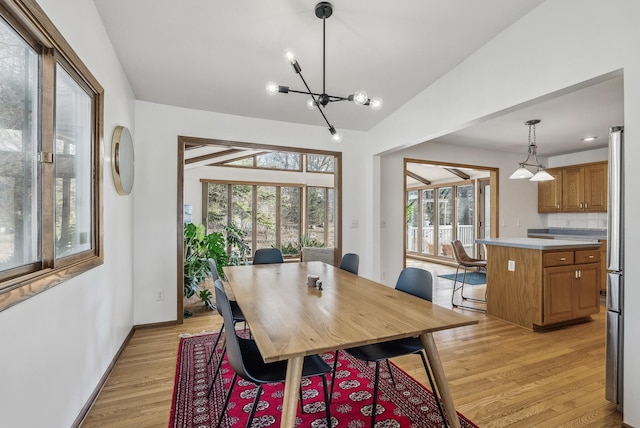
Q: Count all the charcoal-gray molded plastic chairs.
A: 5